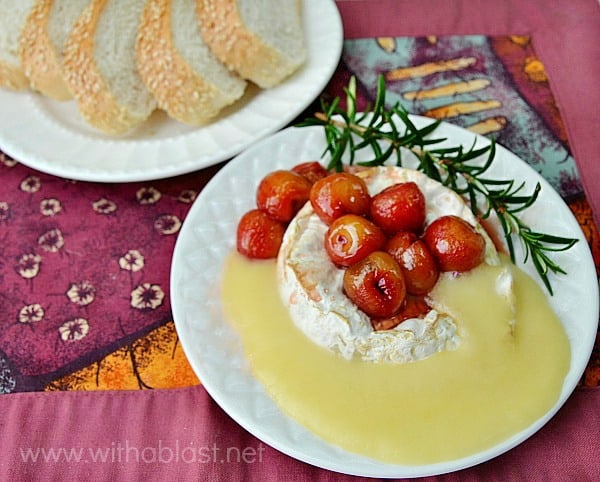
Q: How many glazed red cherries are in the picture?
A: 9